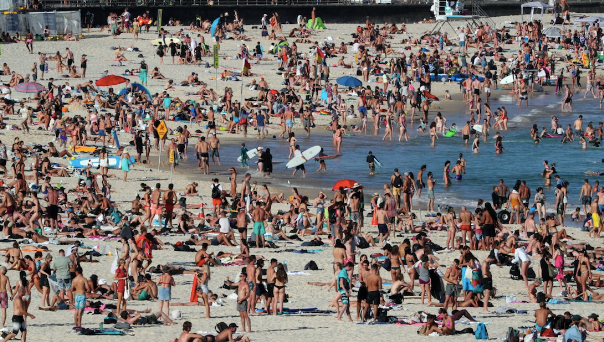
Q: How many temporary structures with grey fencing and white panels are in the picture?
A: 1